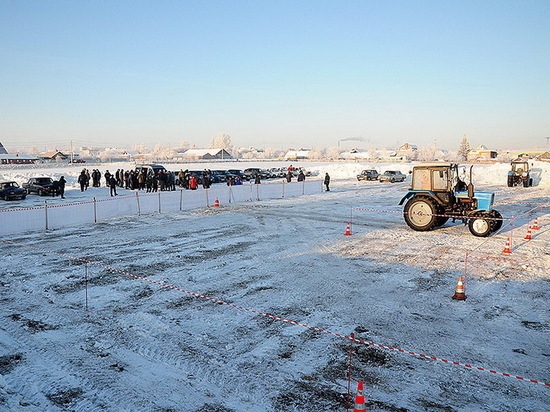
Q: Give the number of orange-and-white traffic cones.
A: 7